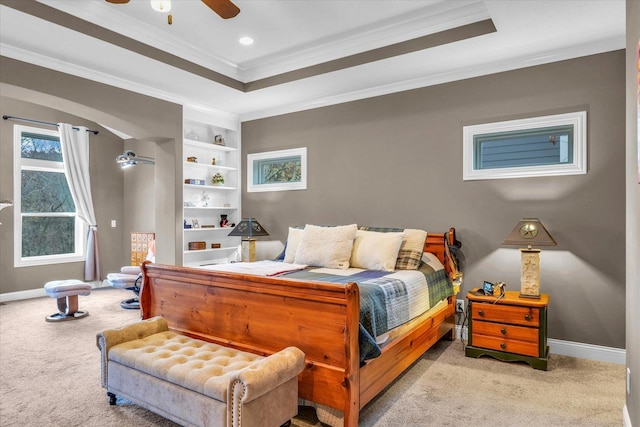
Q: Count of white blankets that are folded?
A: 1